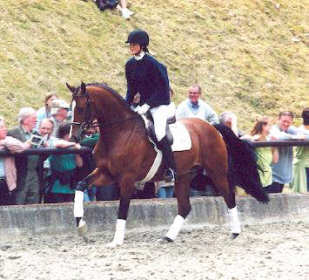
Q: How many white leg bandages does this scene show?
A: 4